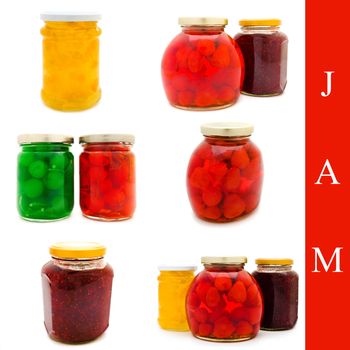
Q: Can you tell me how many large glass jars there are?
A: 3